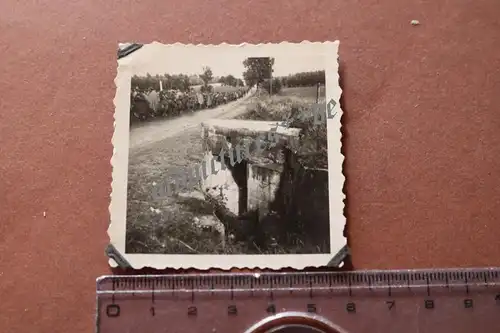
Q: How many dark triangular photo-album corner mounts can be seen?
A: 3